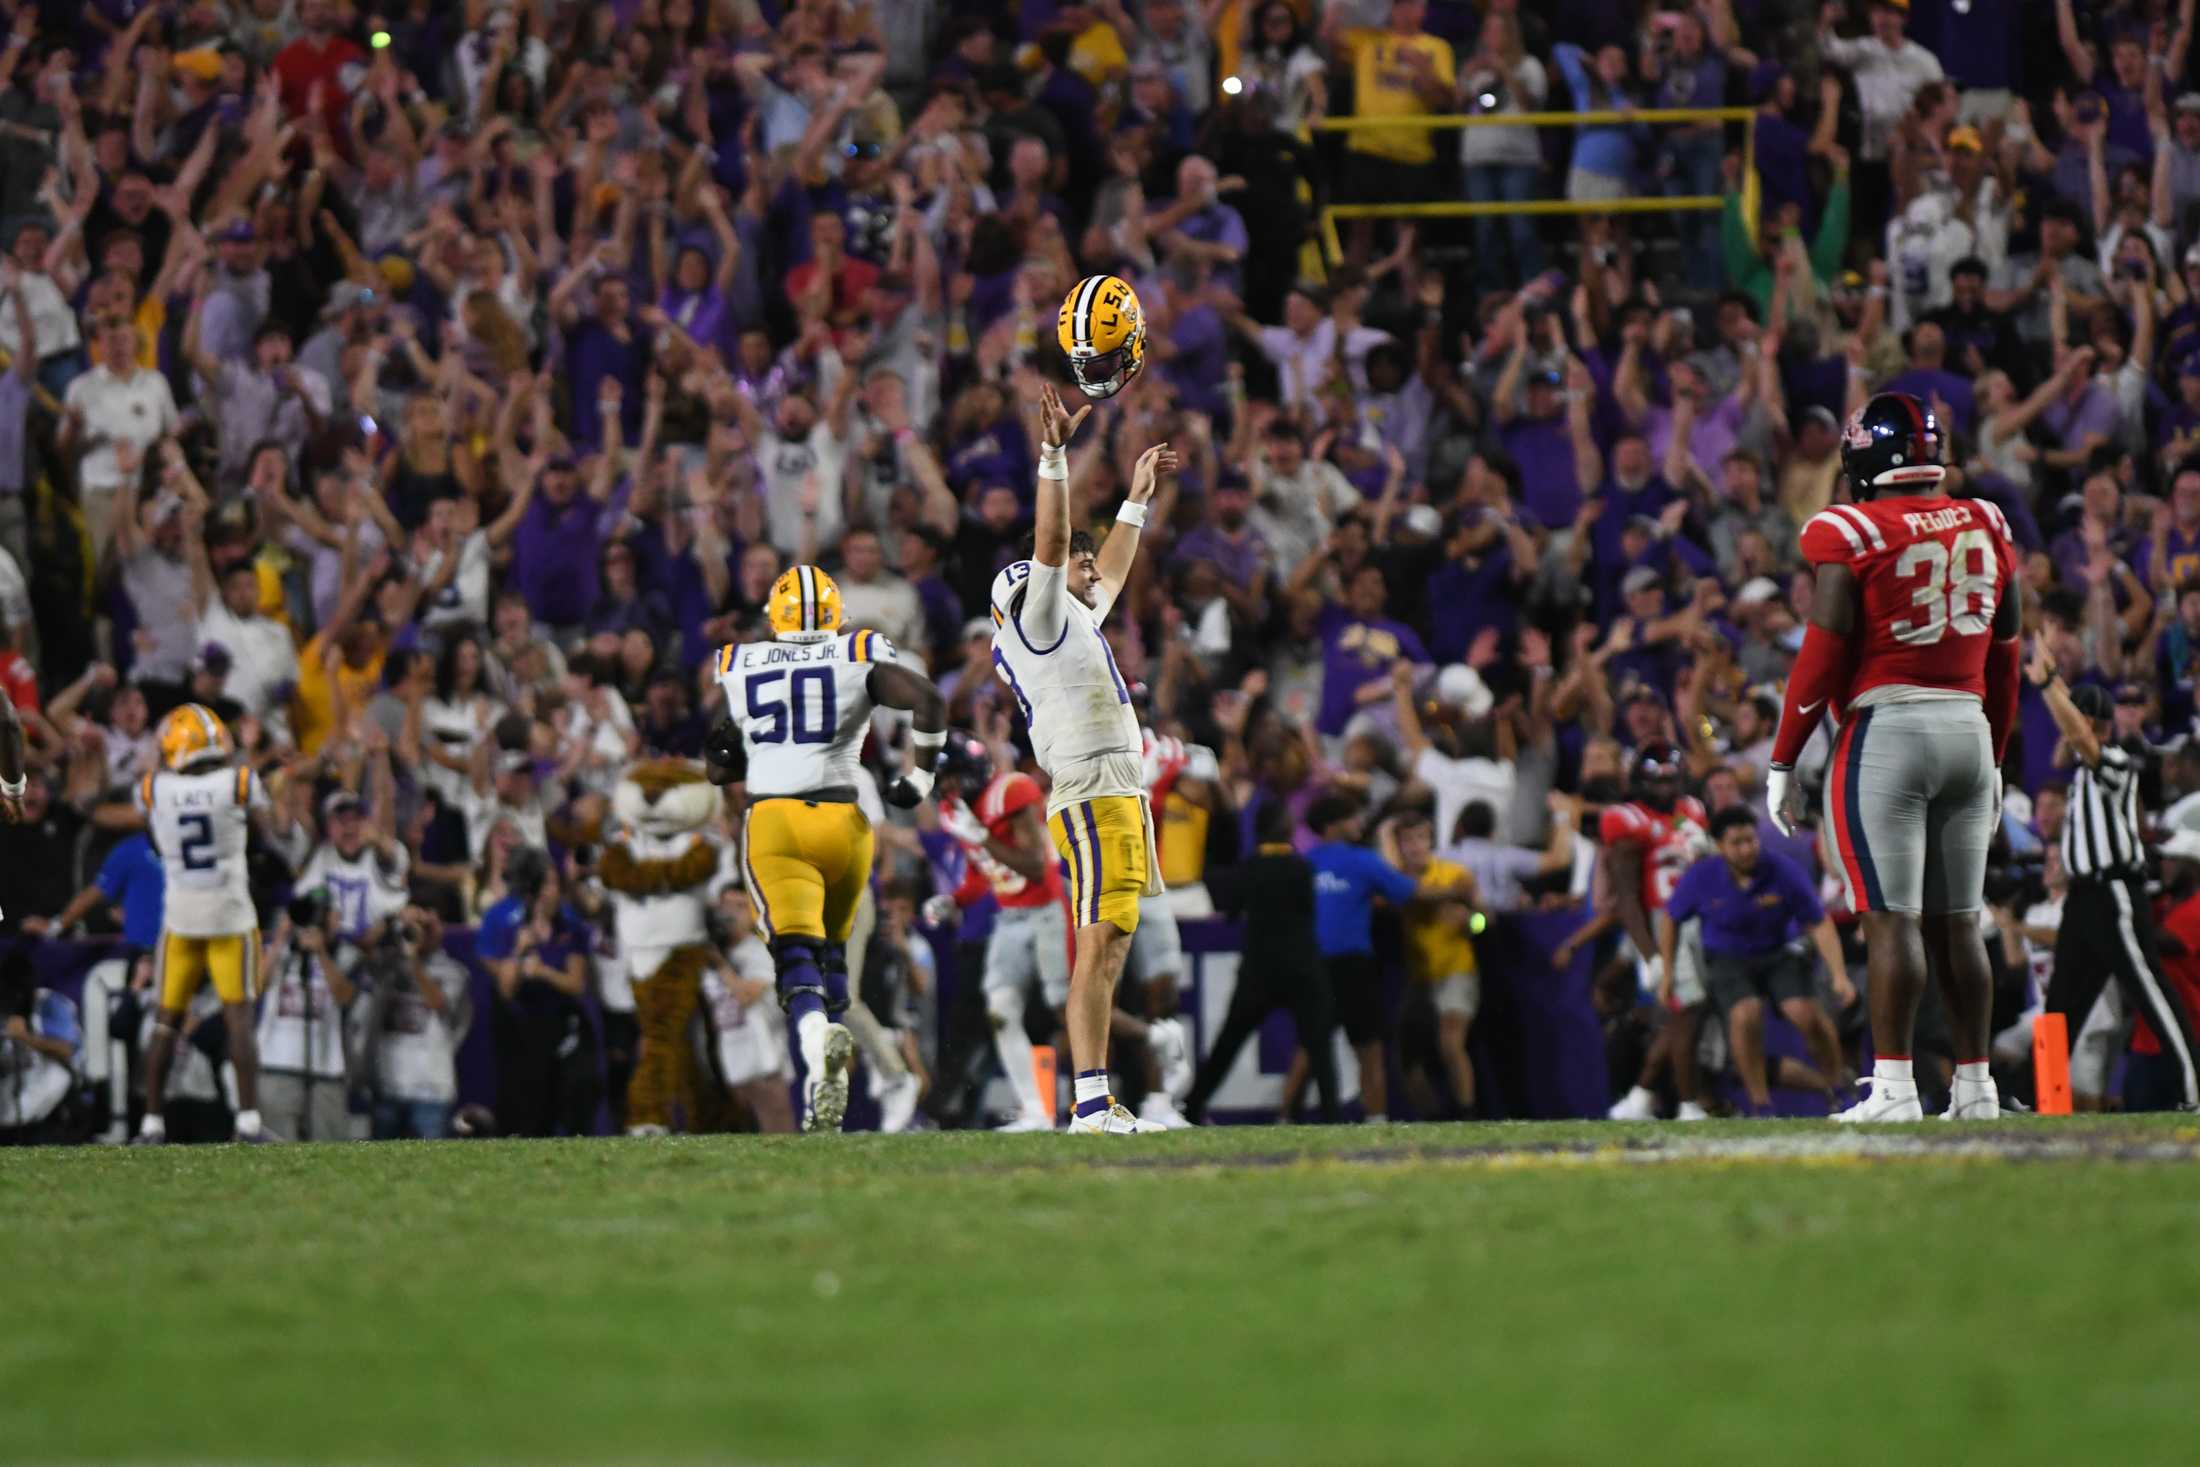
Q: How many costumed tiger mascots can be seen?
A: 1